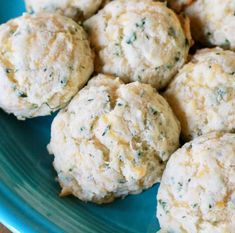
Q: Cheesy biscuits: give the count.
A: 7